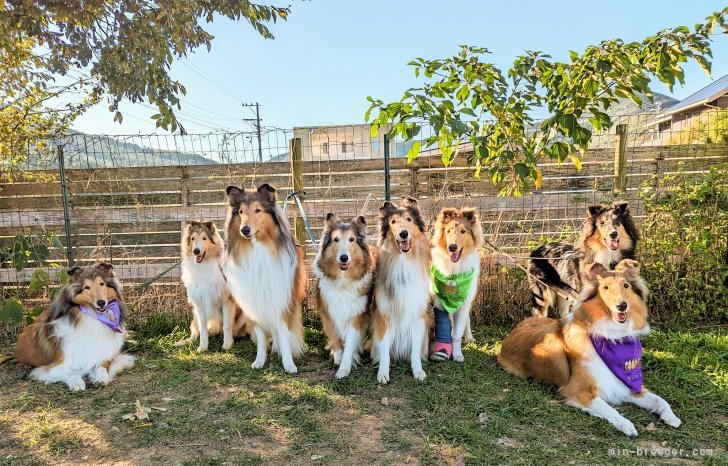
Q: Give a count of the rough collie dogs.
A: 8